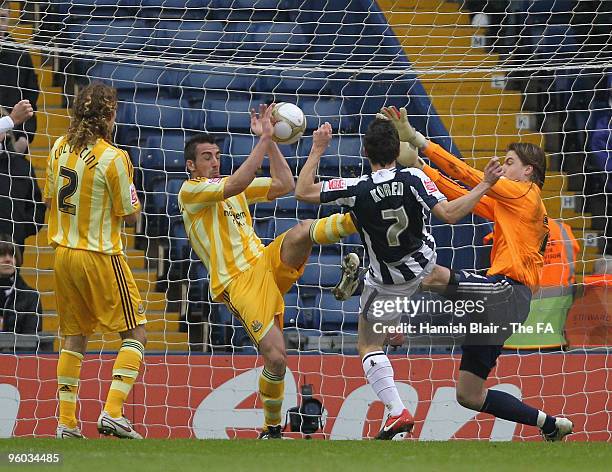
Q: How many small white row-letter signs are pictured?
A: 5